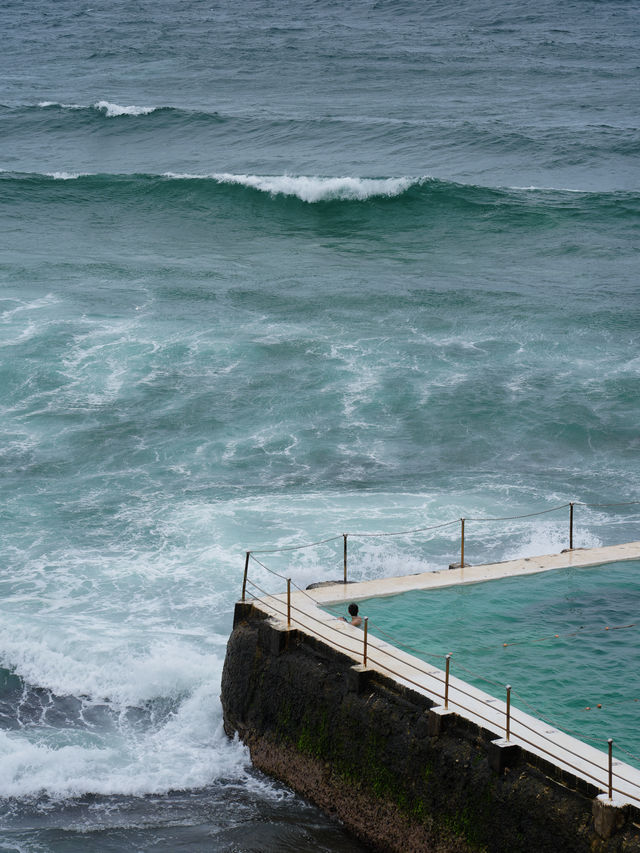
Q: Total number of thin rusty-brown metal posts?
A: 9